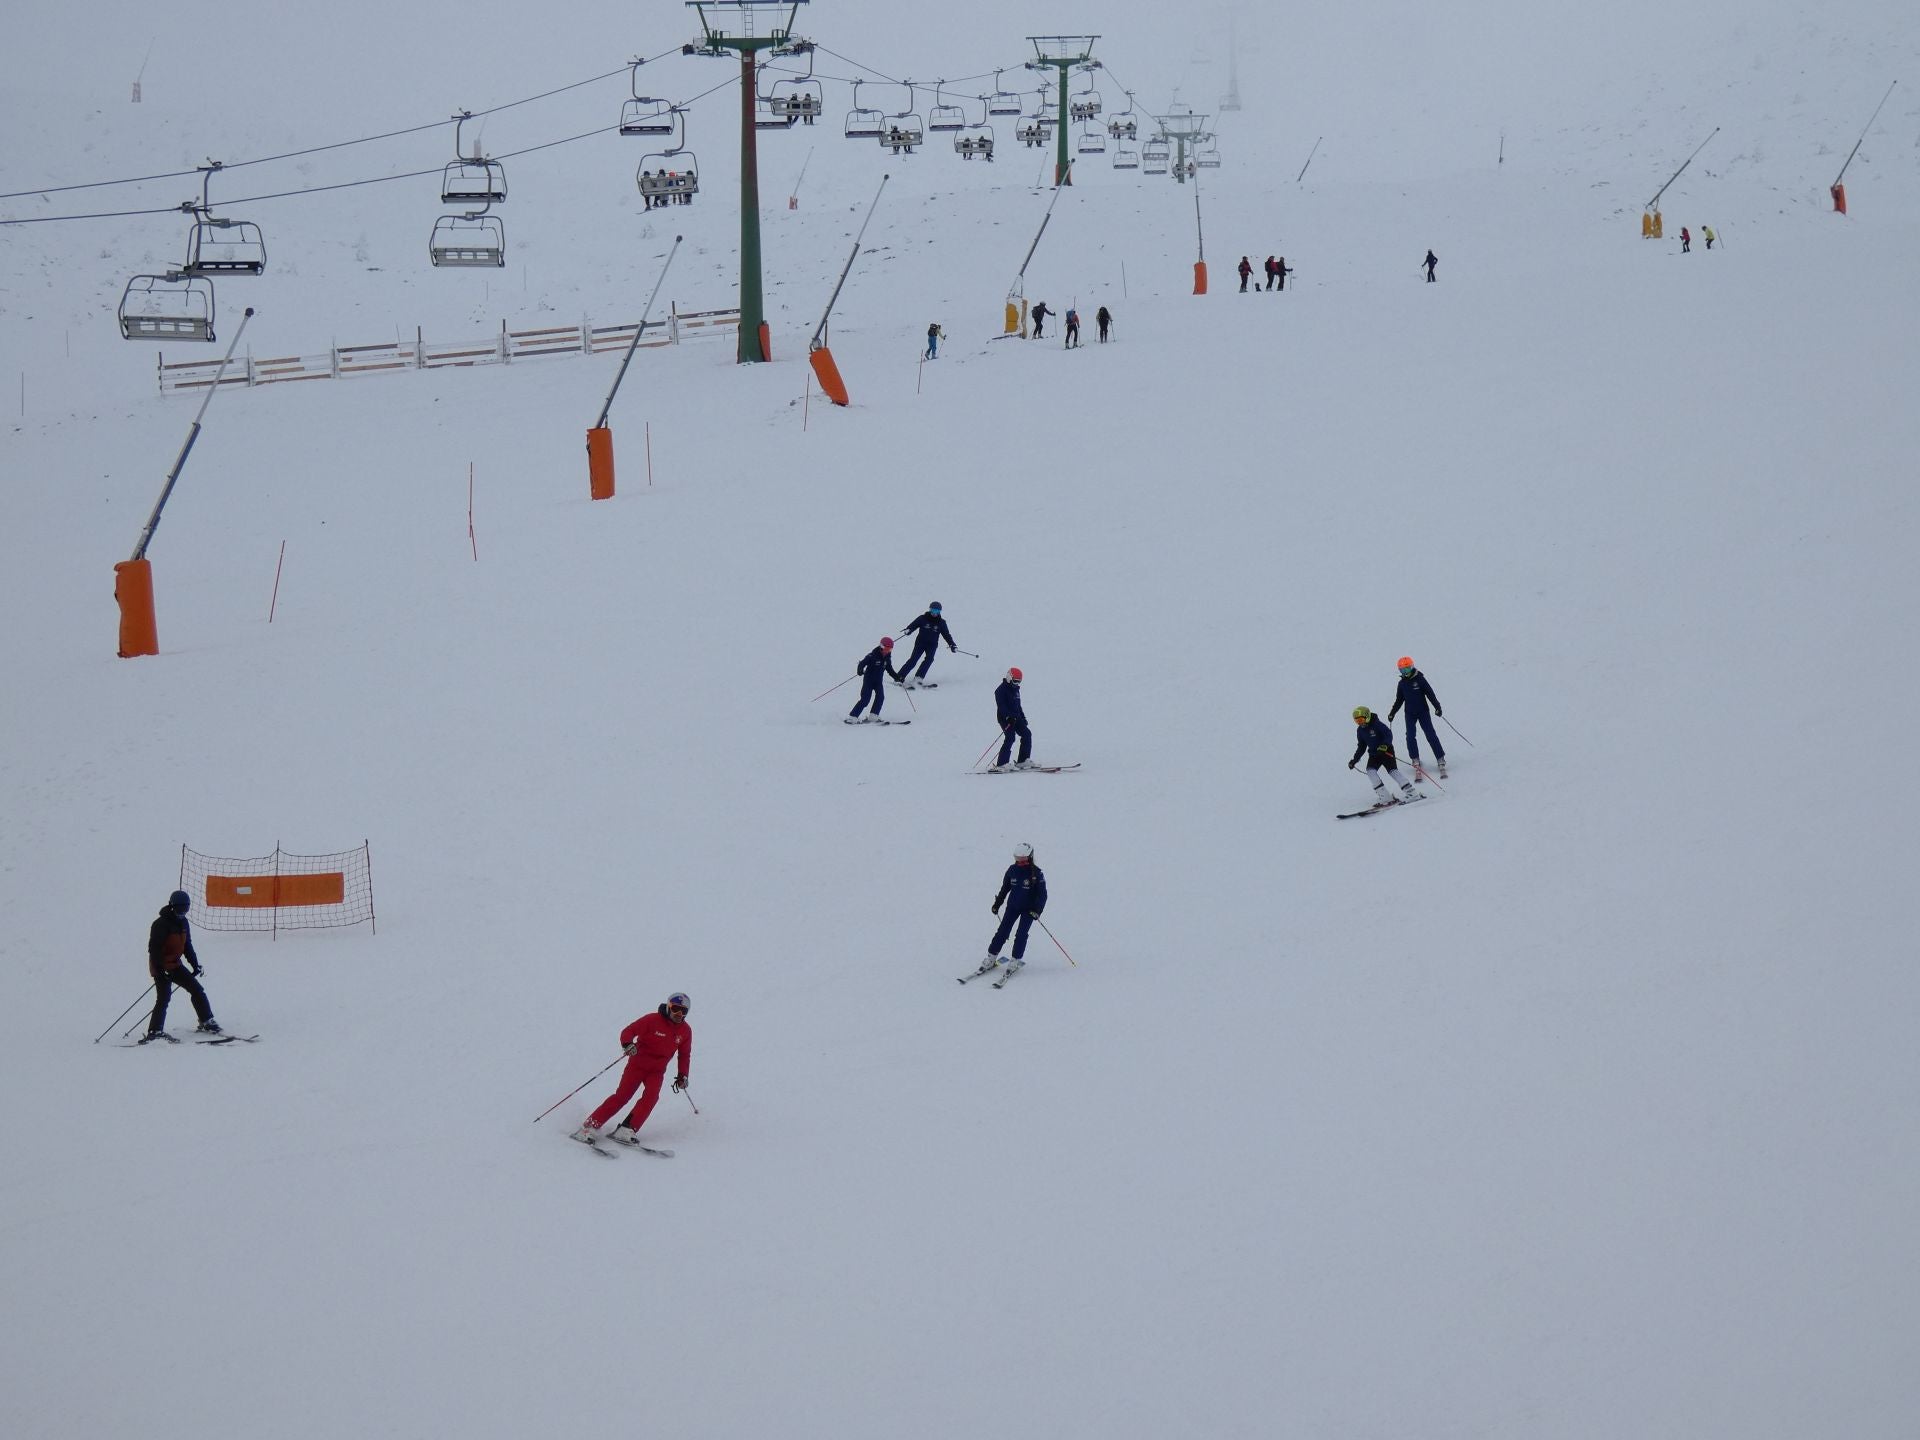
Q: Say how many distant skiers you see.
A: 10